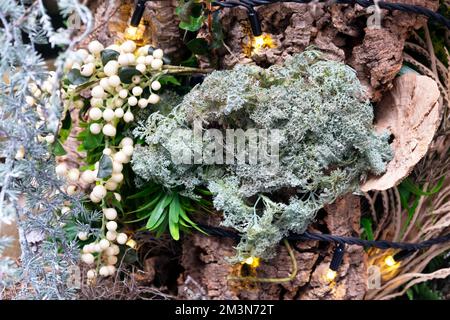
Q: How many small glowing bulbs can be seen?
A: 5